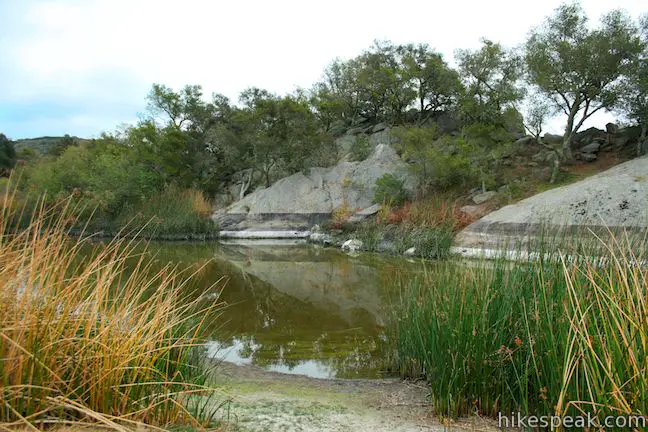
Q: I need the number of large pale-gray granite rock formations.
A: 2